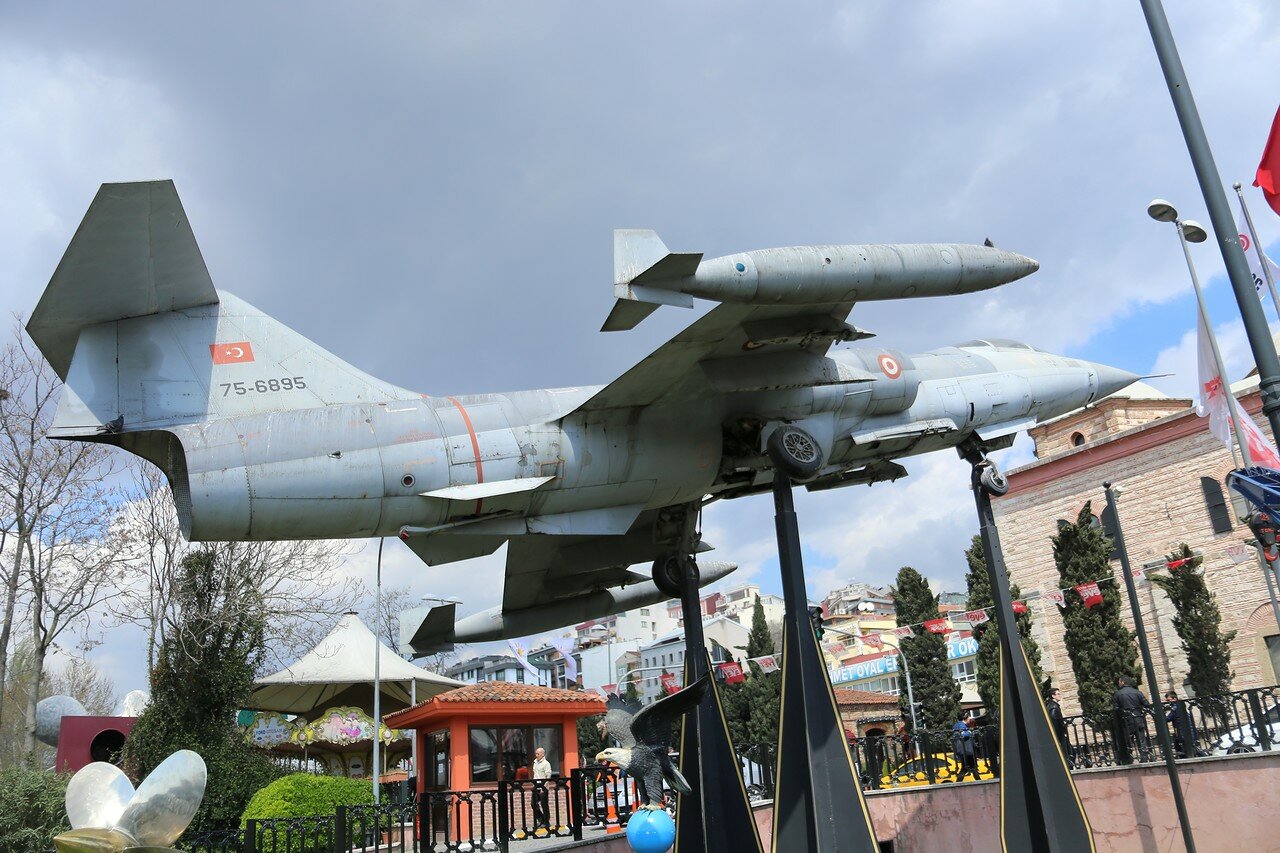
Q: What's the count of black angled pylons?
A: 3